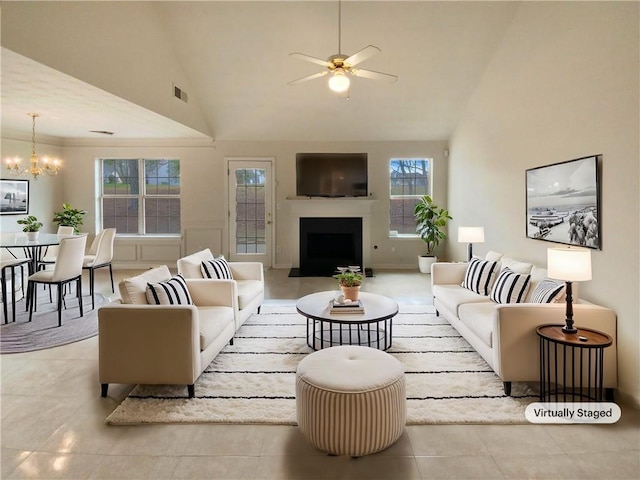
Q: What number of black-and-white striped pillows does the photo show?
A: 5